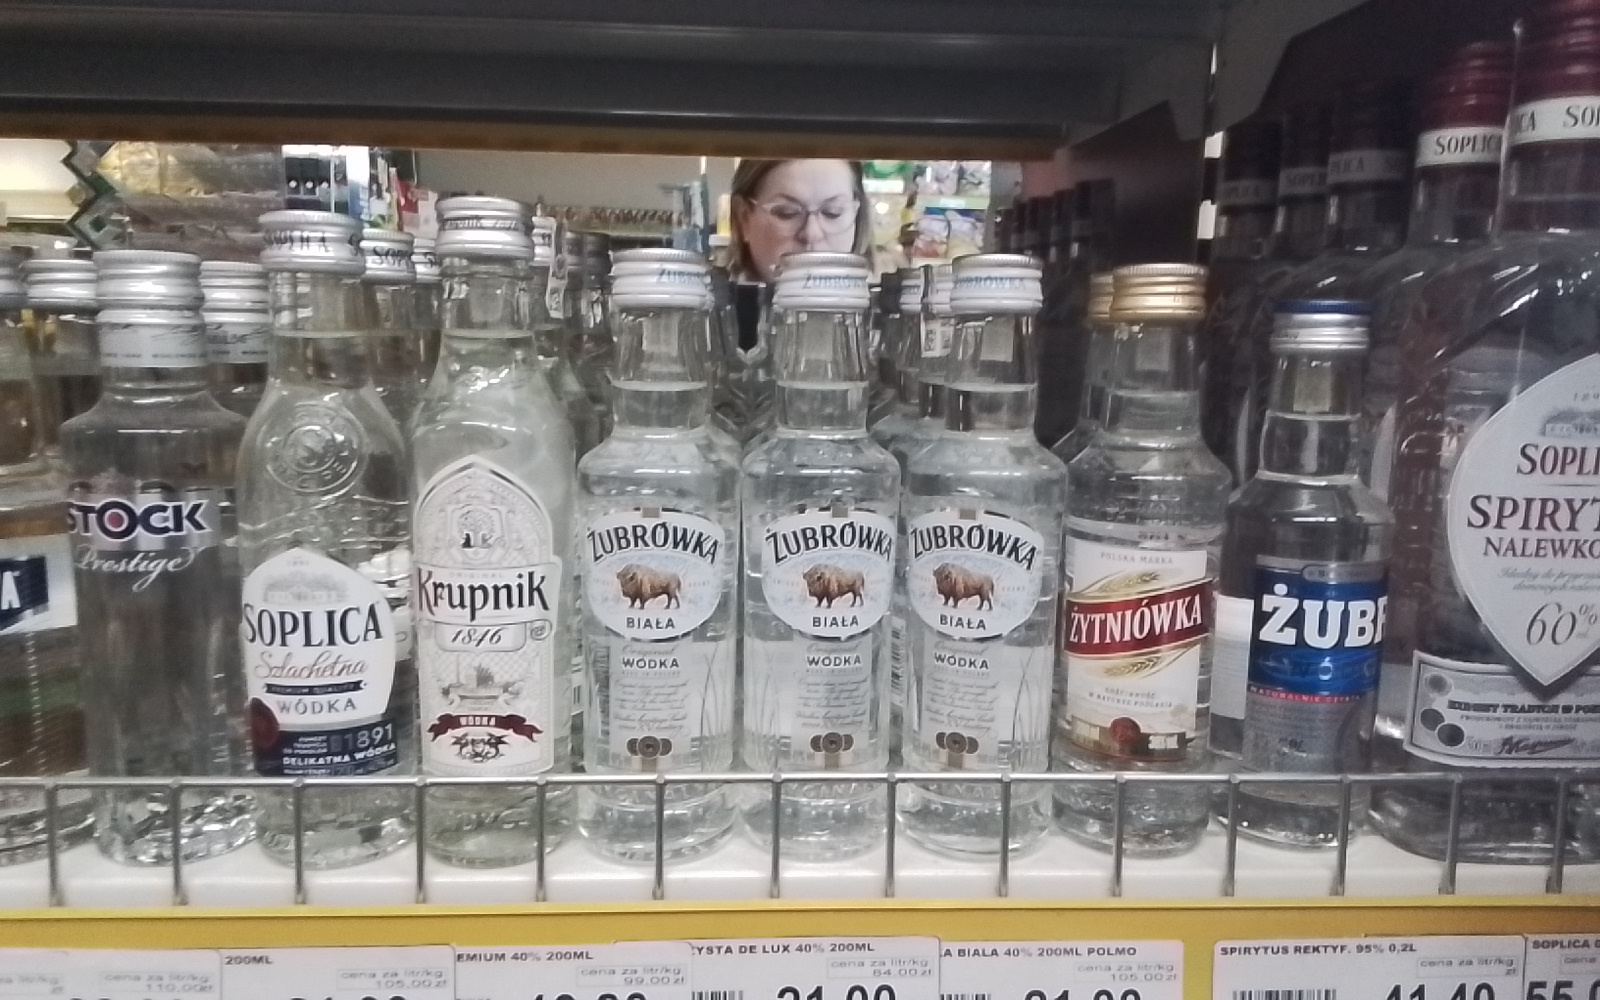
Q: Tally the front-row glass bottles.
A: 10